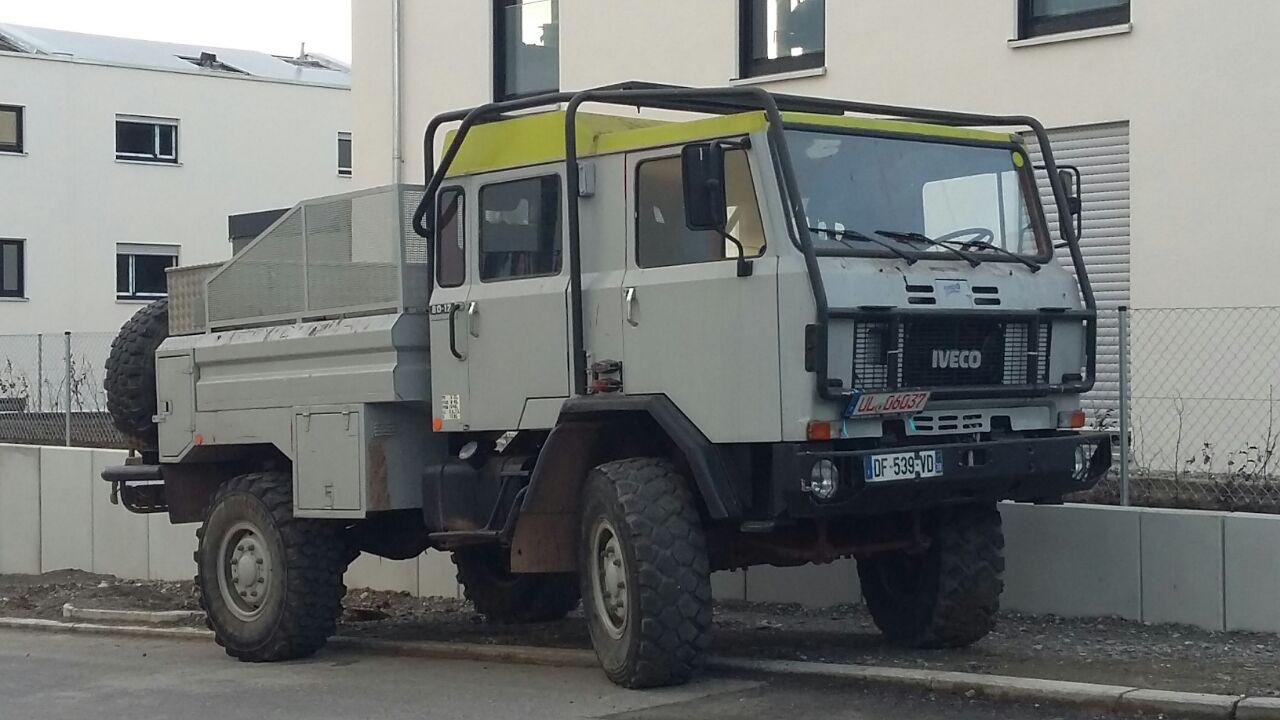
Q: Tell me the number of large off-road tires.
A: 5